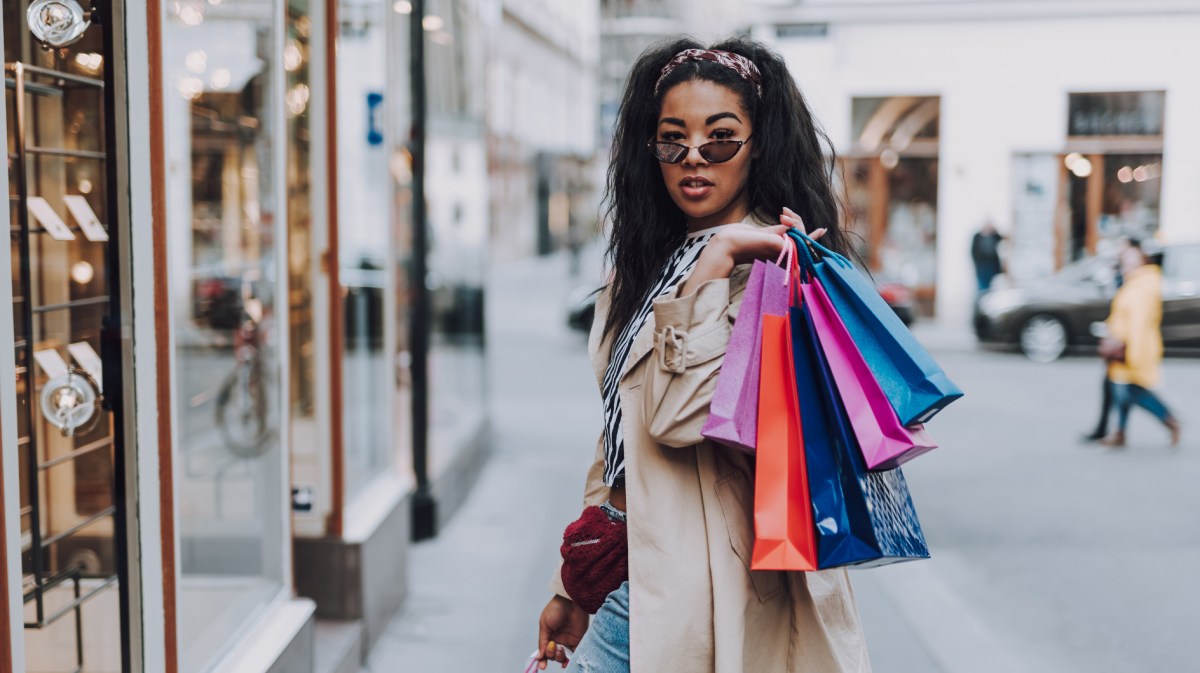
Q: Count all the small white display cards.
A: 4